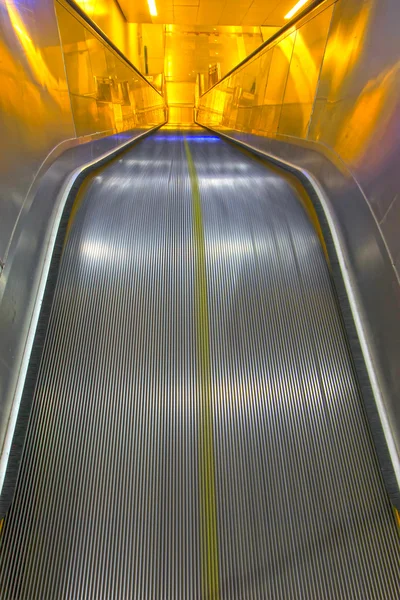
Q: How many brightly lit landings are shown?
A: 1